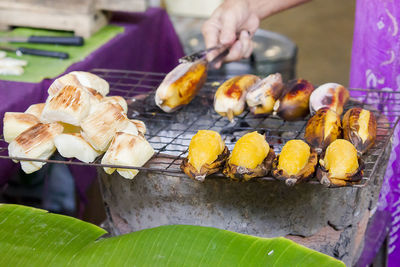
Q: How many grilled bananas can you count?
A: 11